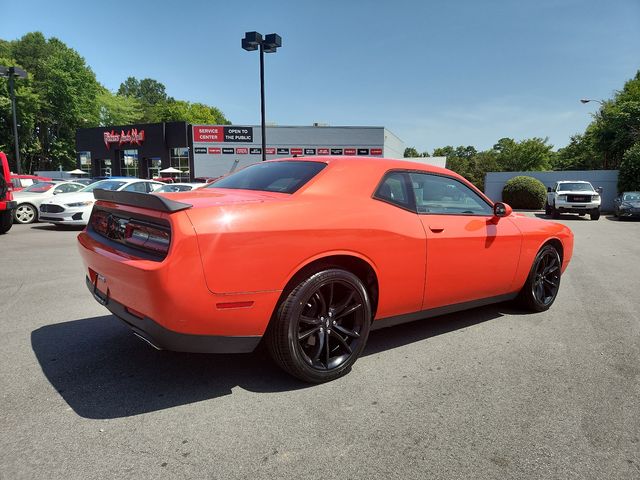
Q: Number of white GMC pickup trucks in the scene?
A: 1